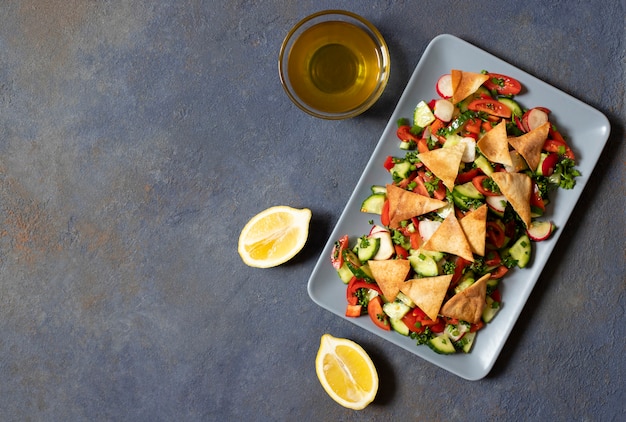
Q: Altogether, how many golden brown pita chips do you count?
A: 11